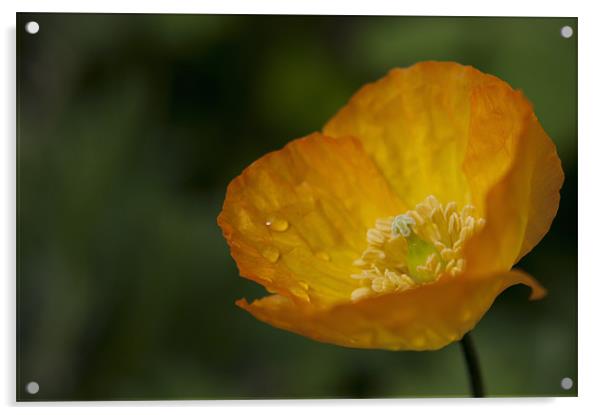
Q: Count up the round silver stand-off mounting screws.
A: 4